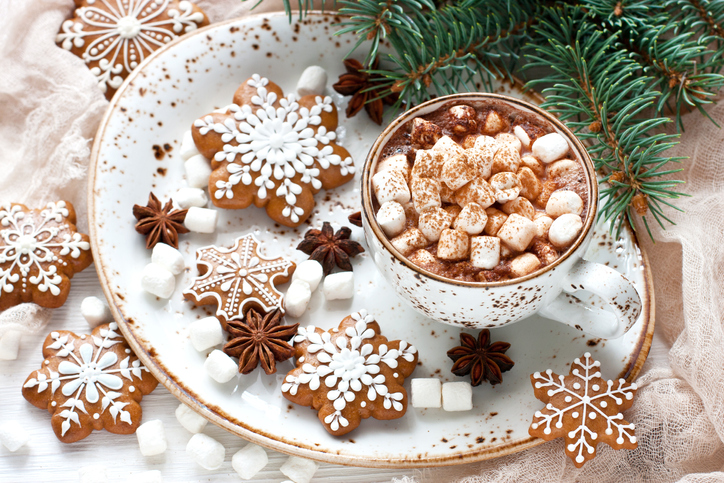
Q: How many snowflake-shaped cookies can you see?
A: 7